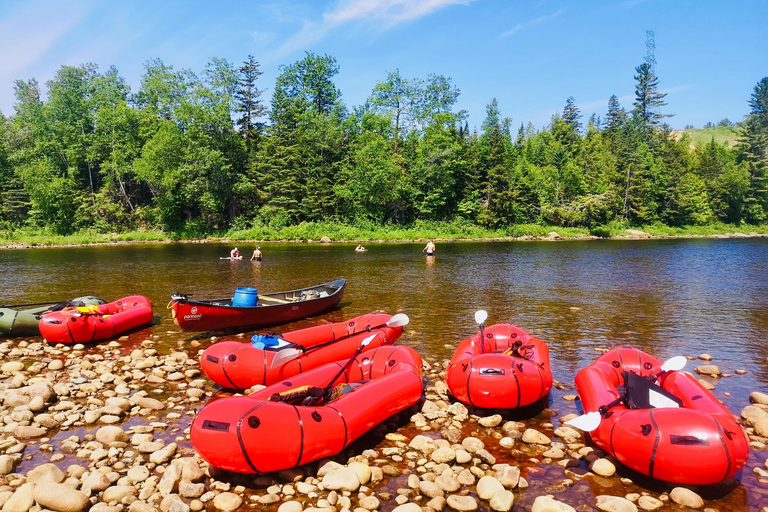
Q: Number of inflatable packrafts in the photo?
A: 6